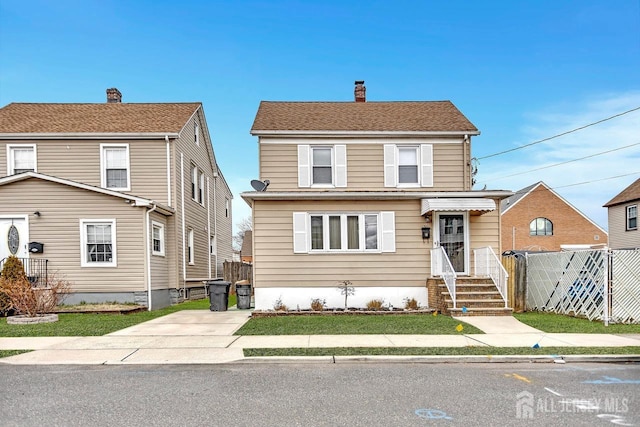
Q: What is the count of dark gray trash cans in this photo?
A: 2